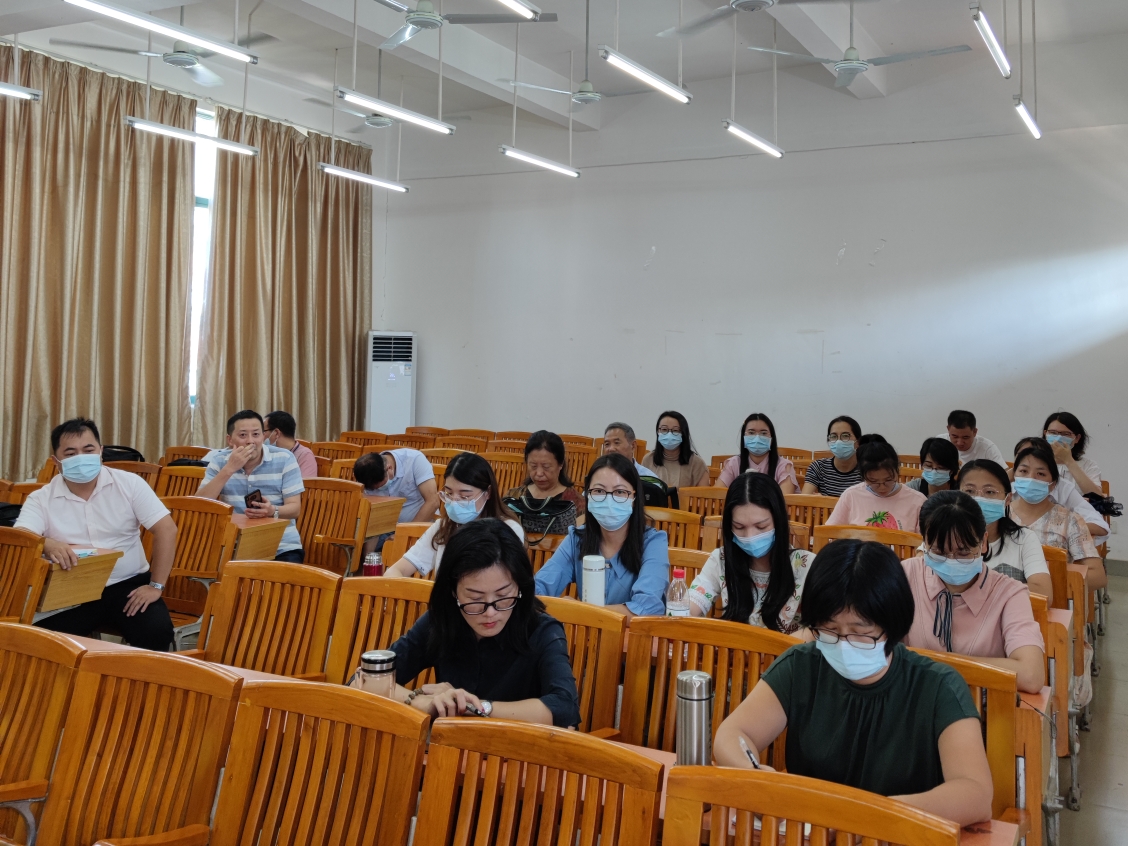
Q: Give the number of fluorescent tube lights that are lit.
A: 11